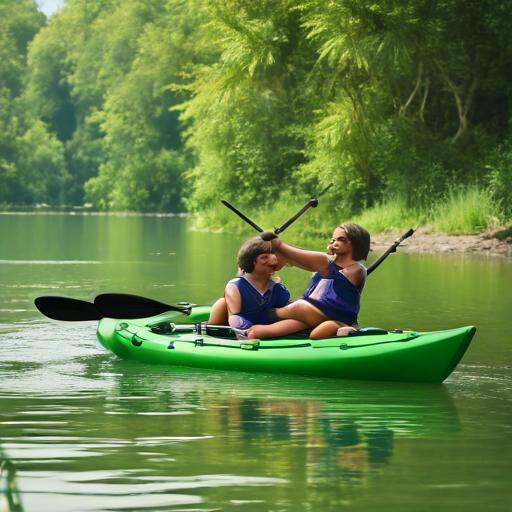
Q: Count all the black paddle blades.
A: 2